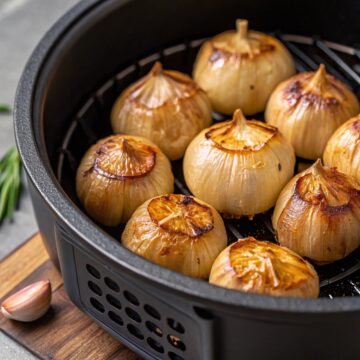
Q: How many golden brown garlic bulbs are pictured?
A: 9